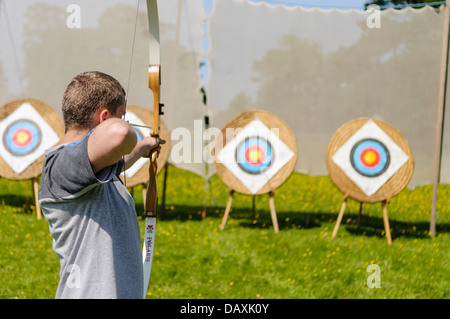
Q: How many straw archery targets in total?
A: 4